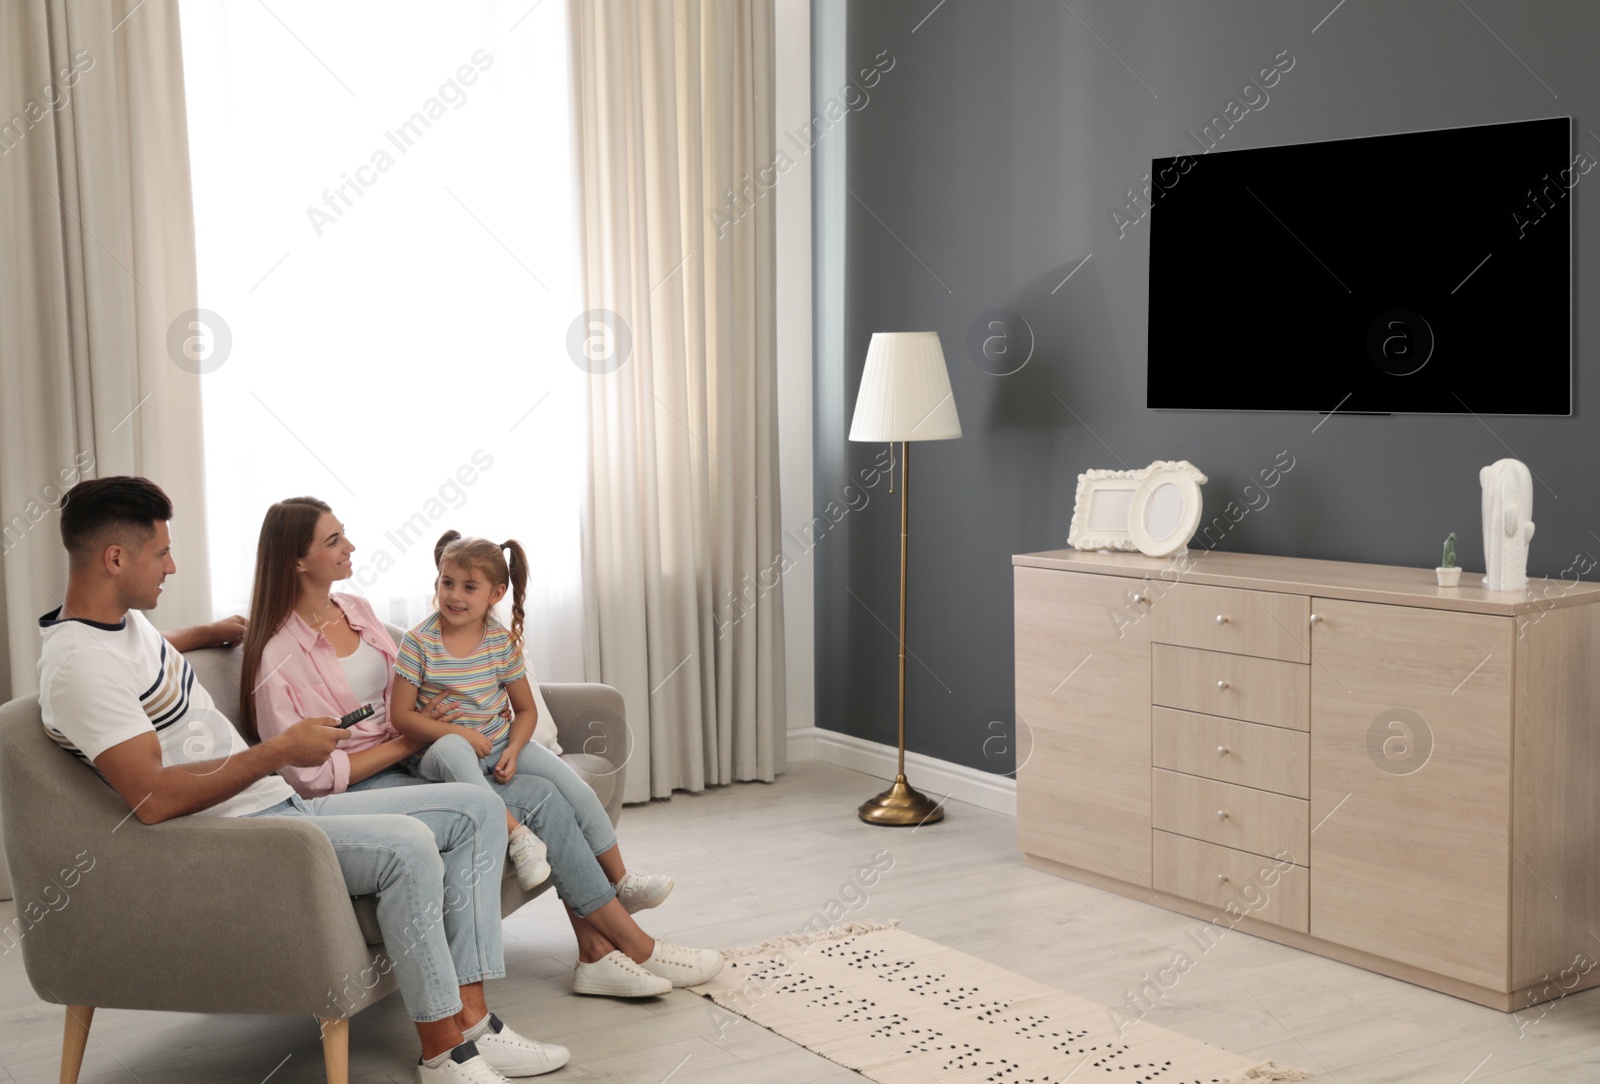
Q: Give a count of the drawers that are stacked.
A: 5